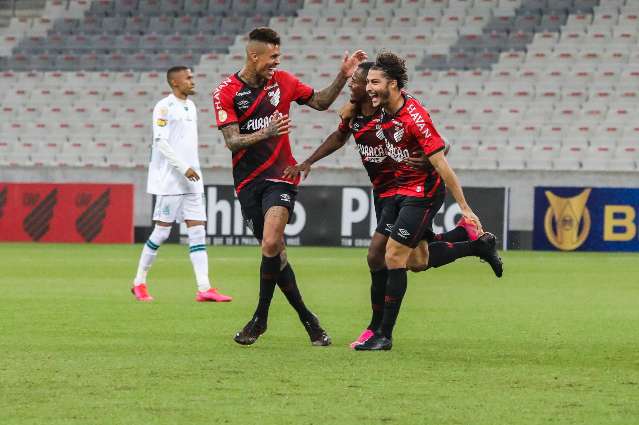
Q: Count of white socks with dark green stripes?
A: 2